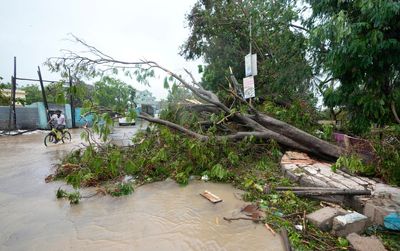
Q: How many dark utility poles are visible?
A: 3